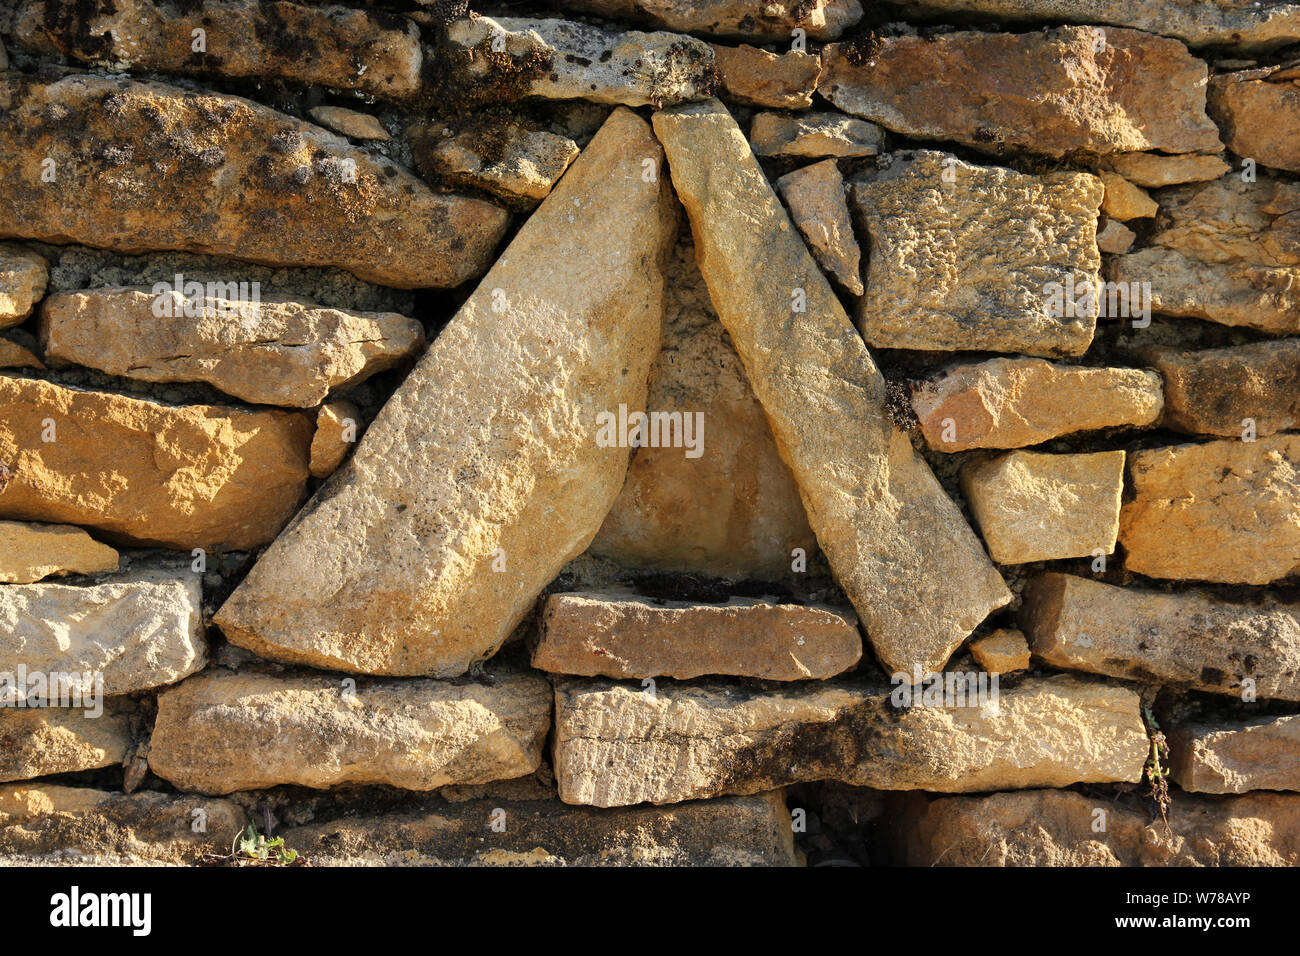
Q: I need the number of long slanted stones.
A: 2